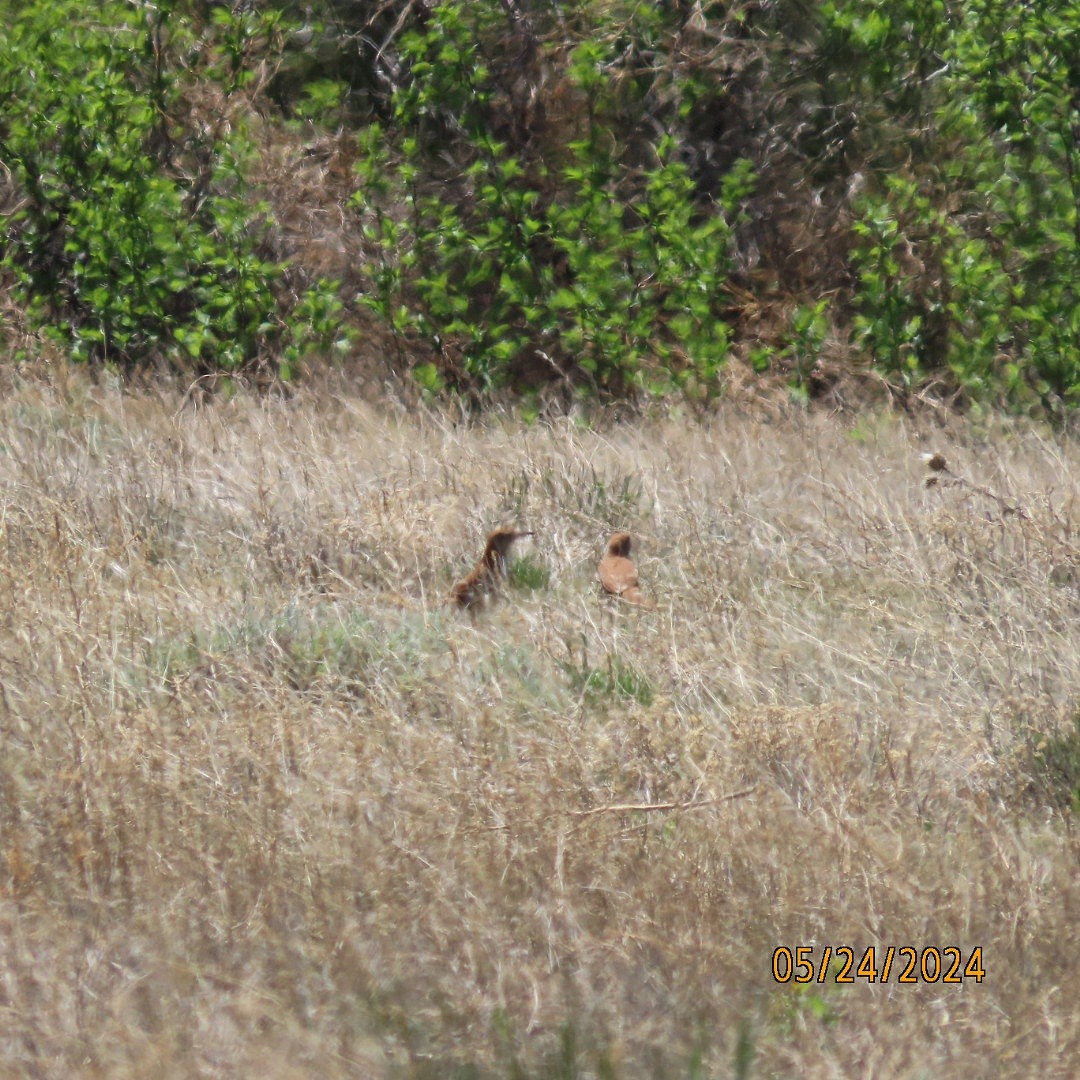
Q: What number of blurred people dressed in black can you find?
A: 0